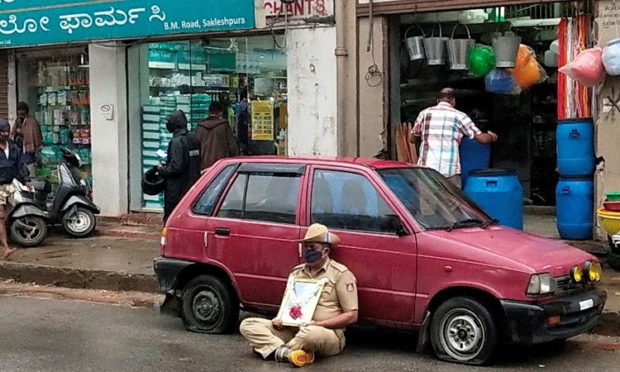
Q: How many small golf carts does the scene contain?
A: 0